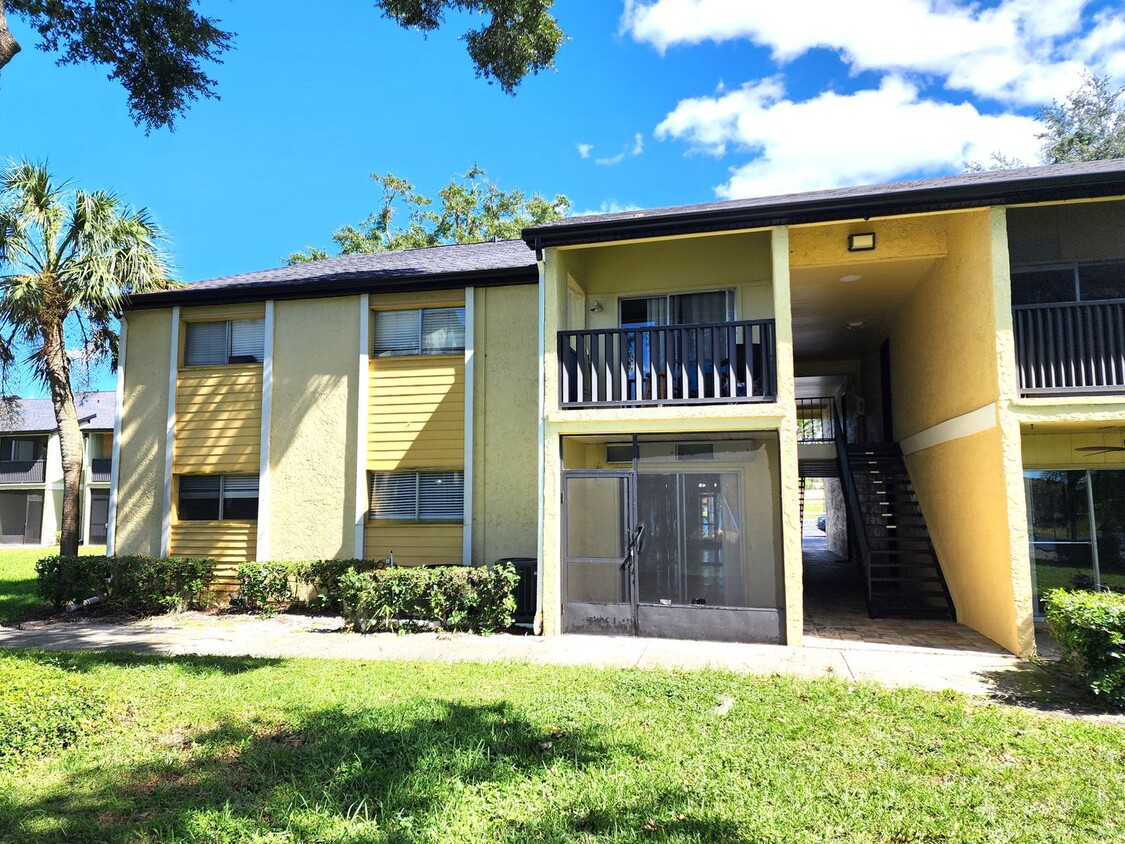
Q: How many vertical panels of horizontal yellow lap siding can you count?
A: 2